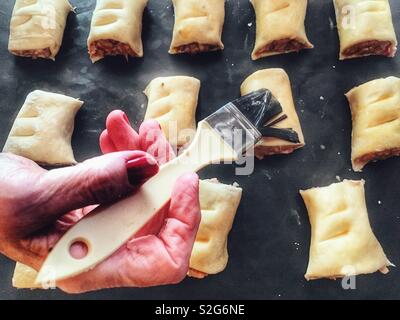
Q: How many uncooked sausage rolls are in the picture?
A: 12